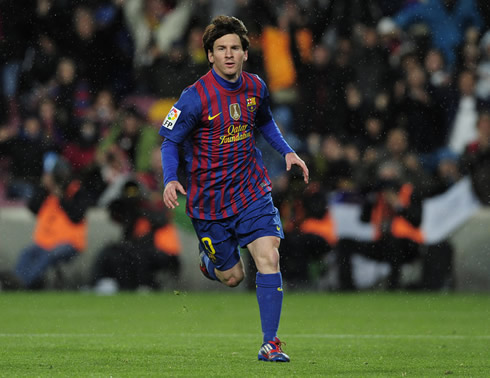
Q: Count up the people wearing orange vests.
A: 4